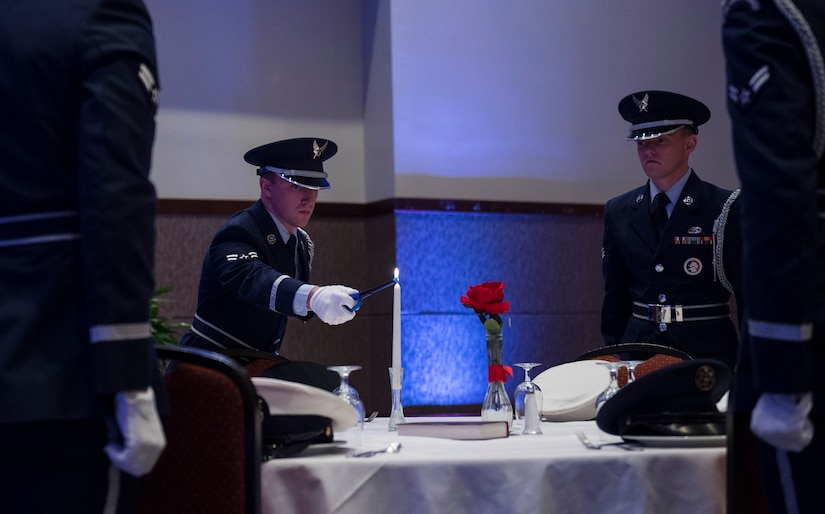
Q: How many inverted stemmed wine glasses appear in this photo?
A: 4